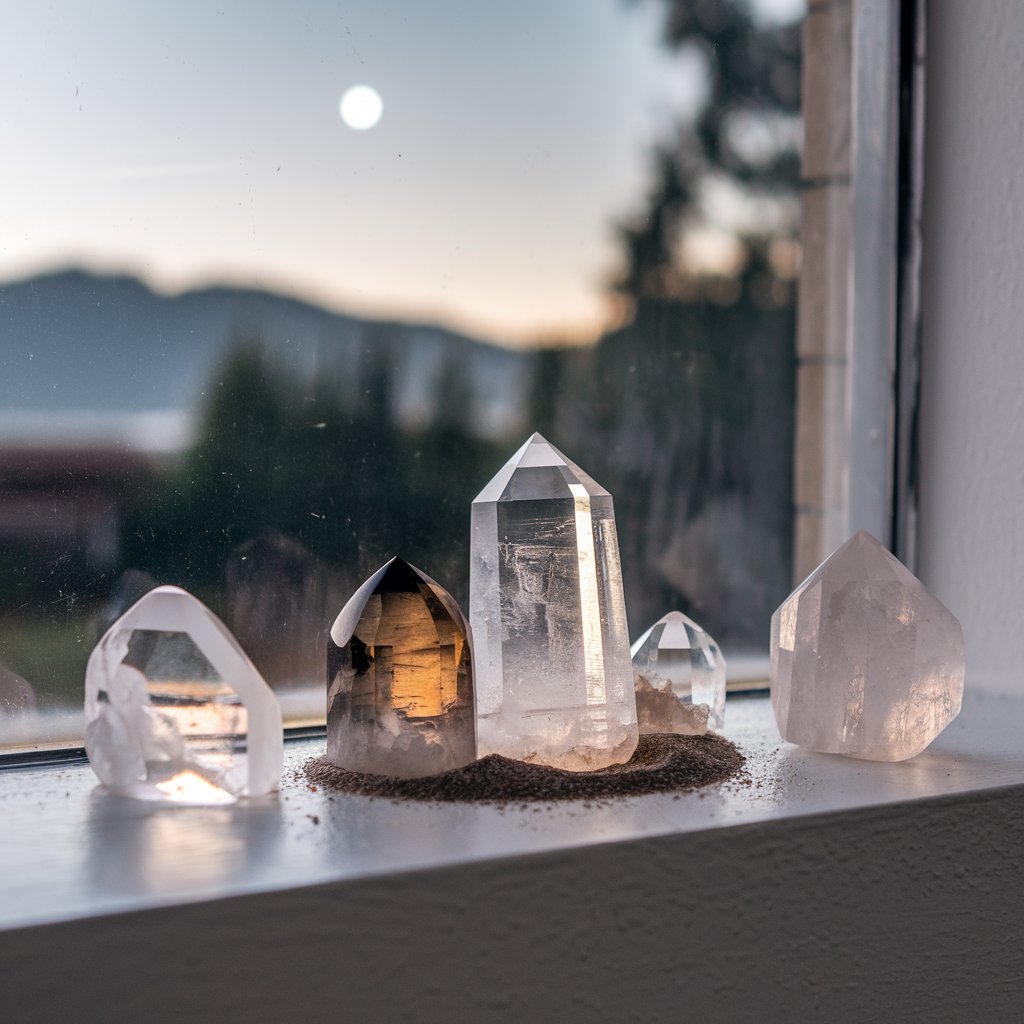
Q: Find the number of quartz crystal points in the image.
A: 5